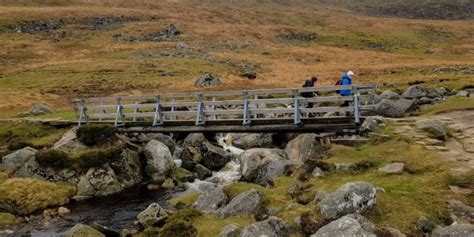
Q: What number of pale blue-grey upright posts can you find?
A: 7